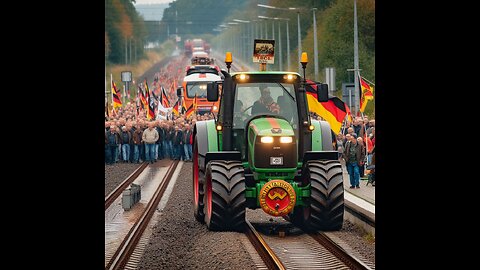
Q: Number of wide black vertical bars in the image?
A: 2